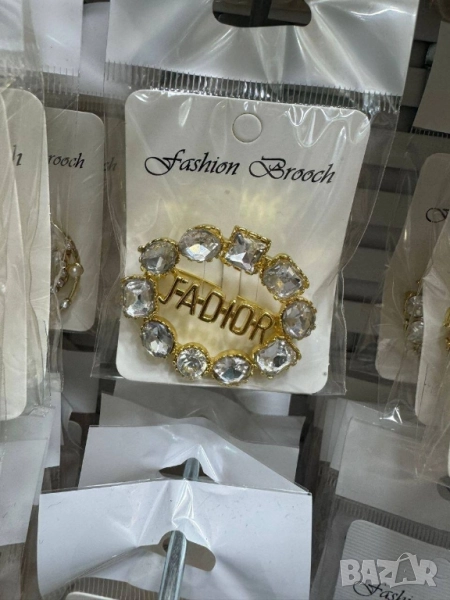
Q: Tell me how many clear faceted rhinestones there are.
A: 10